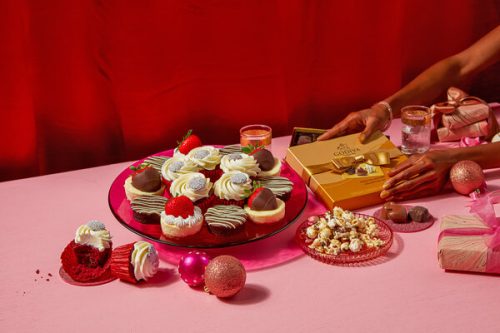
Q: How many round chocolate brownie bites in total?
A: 5